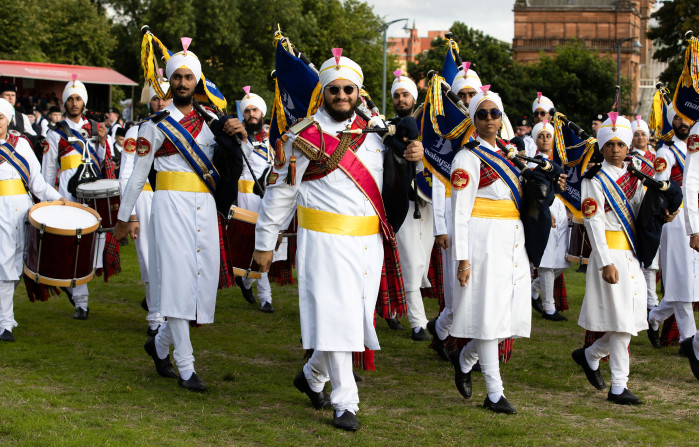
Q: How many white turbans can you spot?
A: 14